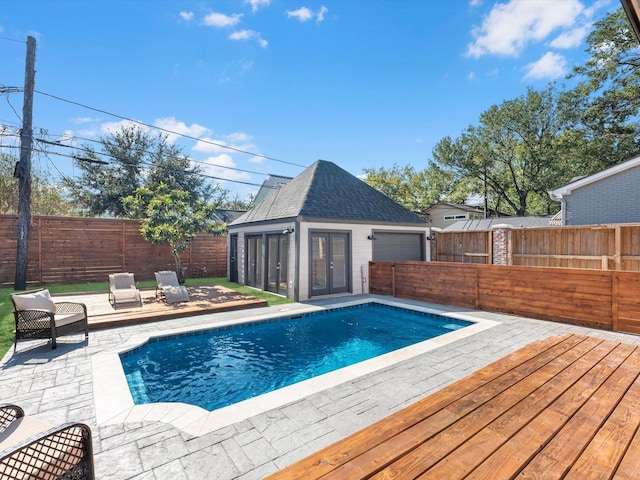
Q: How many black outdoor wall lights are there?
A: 3